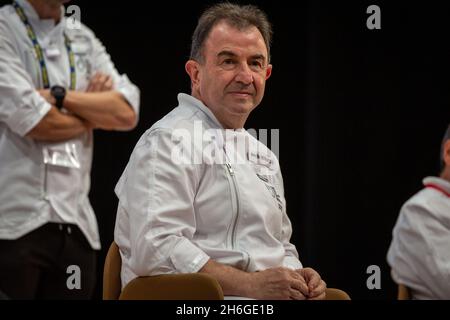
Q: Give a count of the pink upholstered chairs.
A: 0